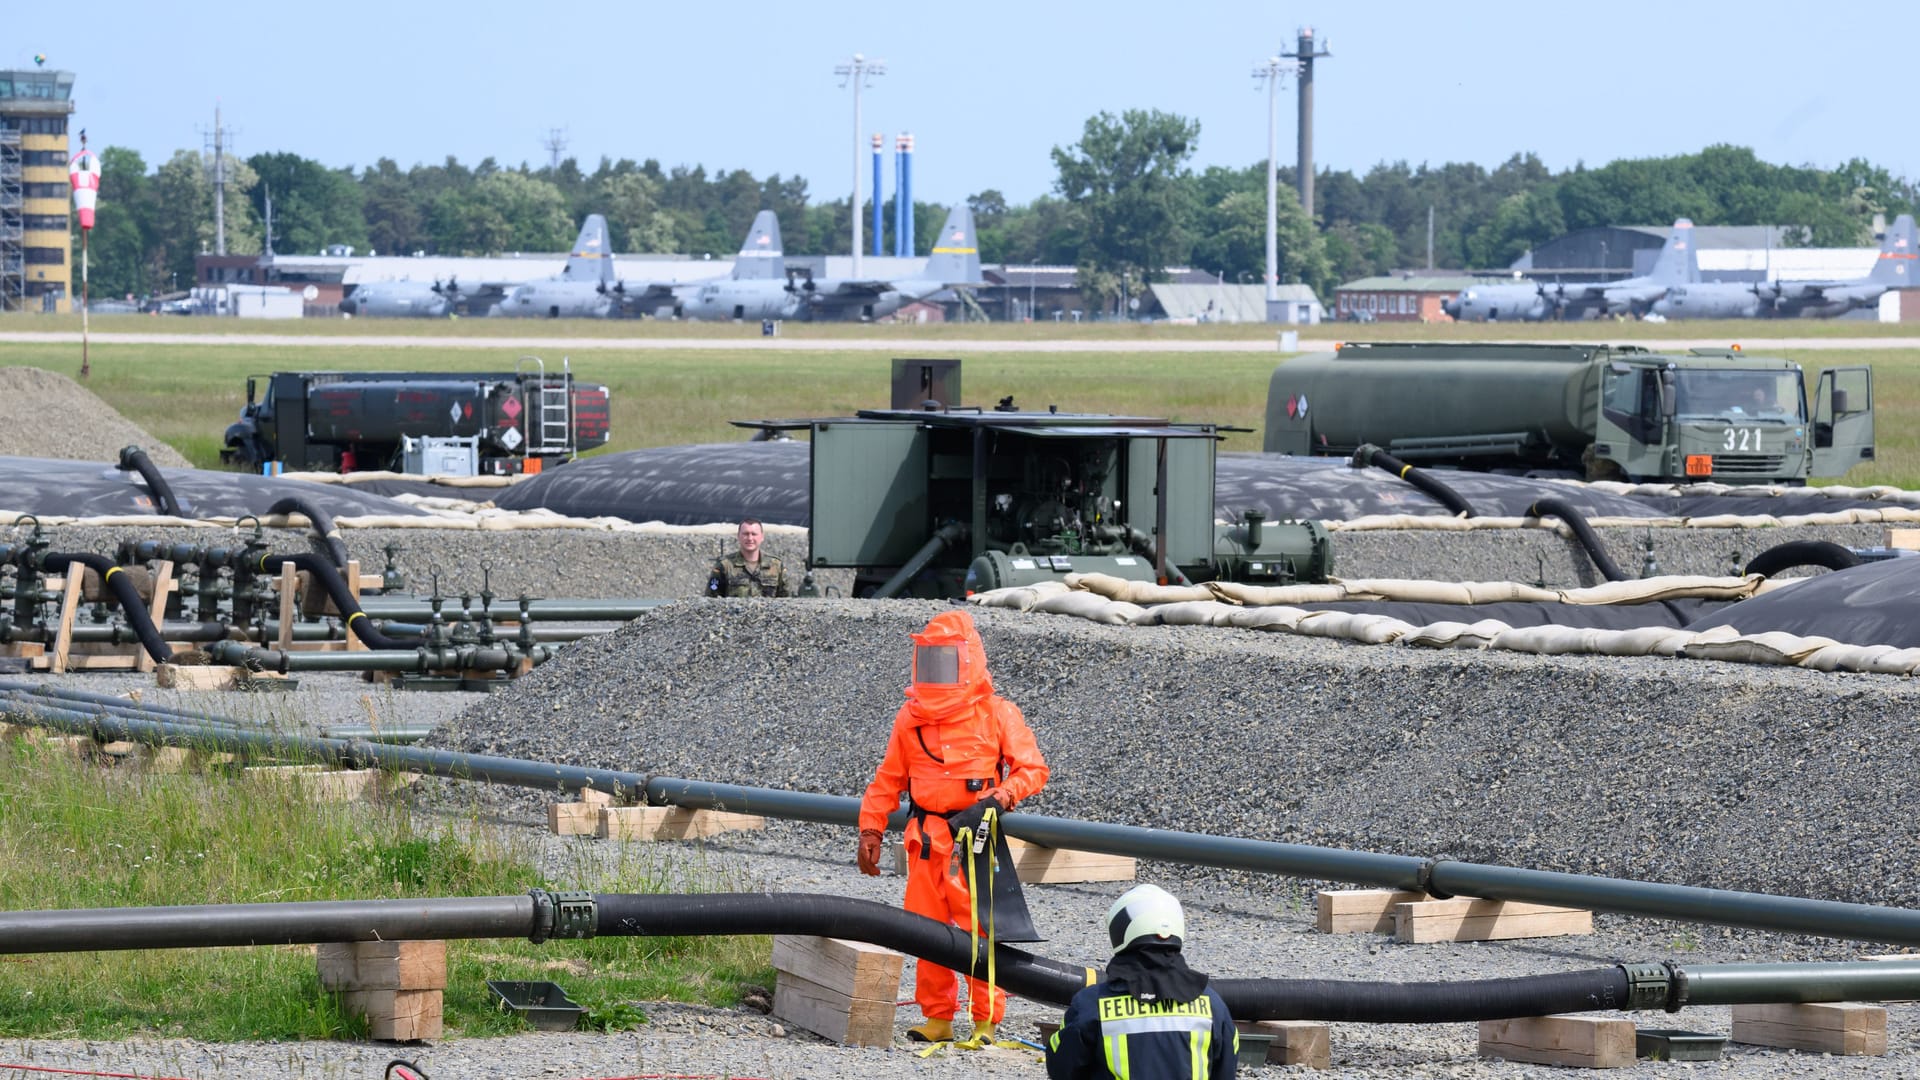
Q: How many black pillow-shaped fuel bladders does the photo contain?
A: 4